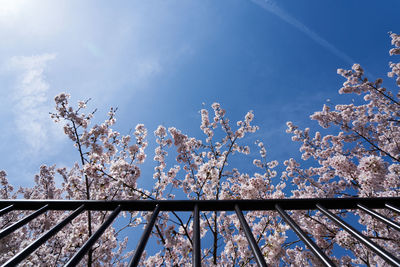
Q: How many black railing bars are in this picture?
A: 11